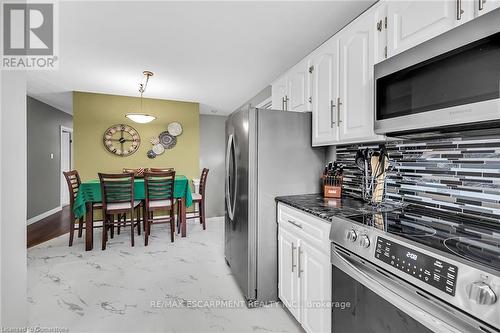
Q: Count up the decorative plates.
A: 5